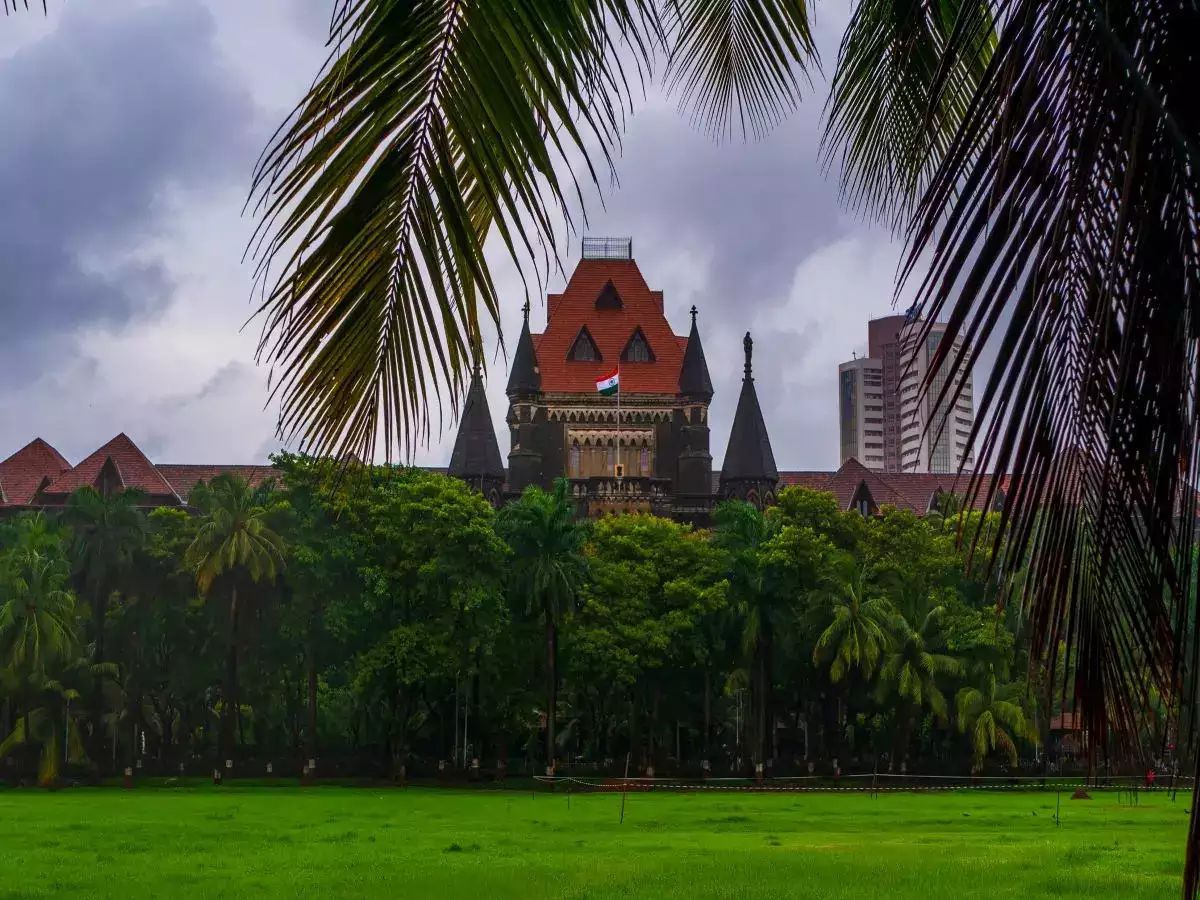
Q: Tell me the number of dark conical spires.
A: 4